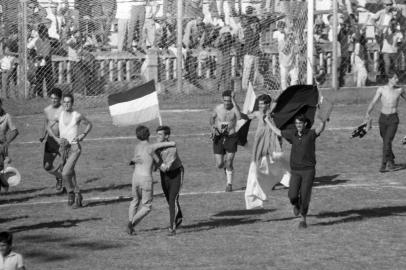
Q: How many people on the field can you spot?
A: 10